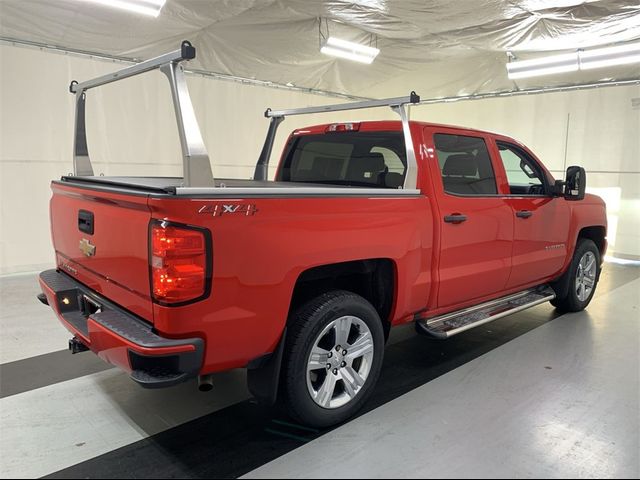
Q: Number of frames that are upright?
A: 2